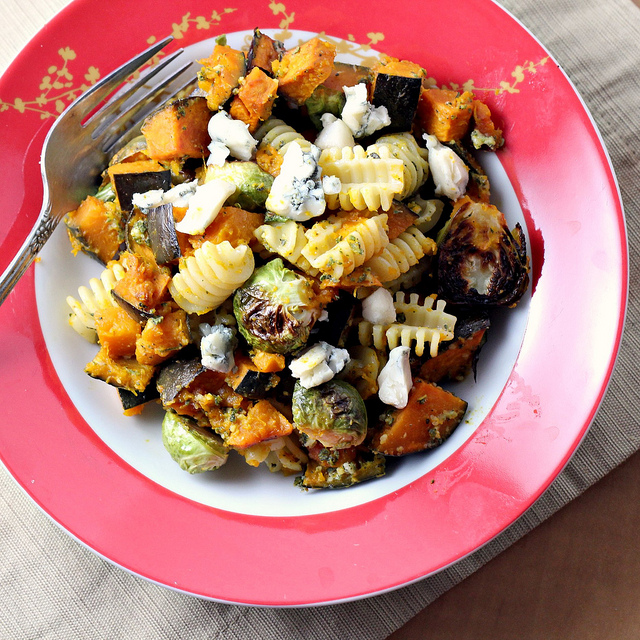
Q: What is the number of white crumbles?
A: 11